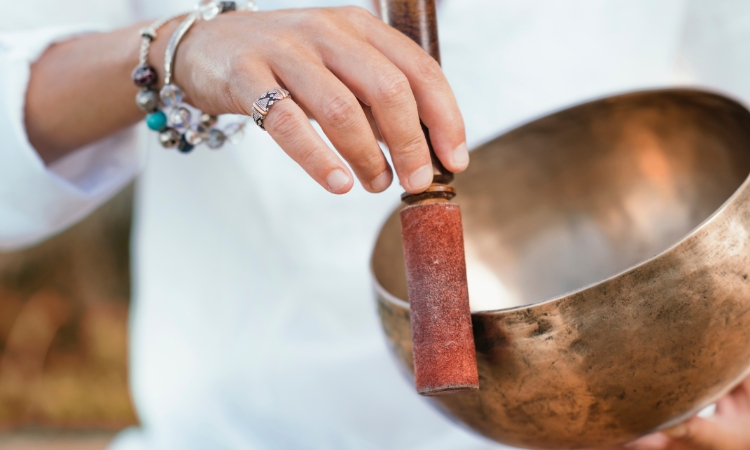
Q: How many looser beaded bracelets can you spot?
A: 2